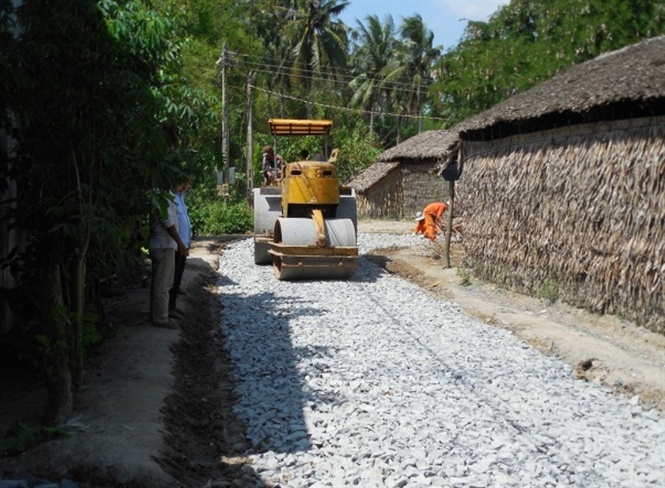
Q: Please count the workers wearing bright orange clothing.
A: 2